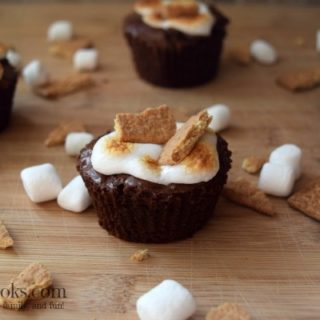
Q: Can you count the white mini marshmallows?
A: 13